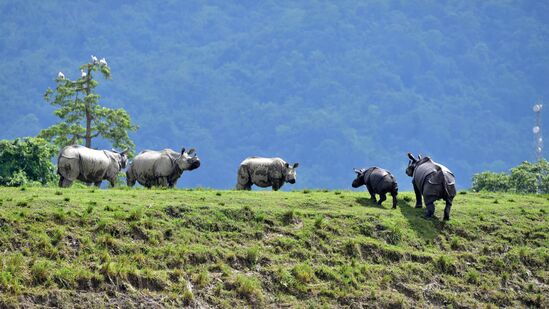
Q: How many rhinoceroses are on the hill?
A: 5